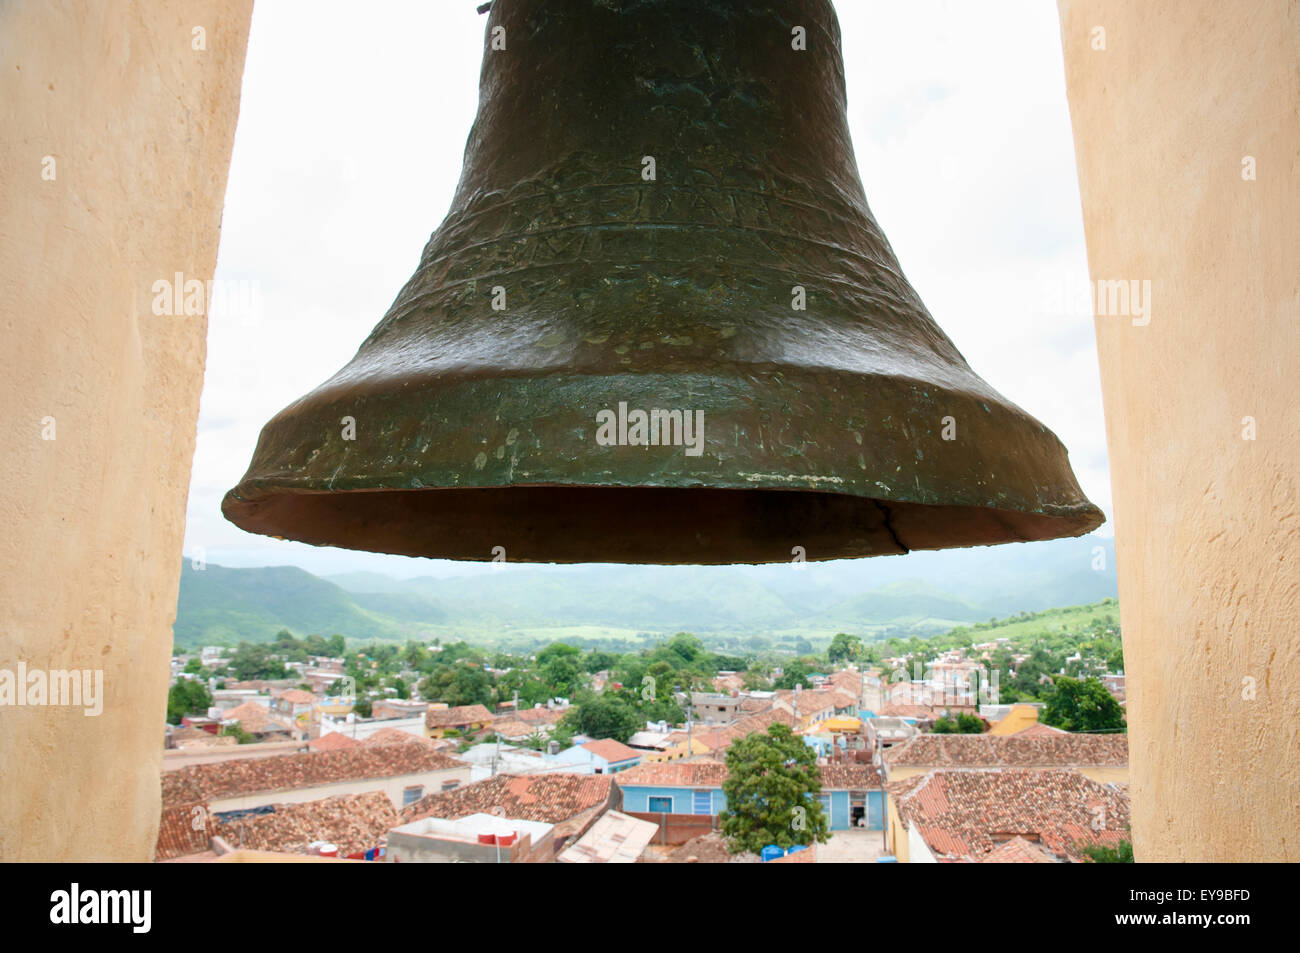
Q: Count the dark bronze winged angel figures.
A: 0